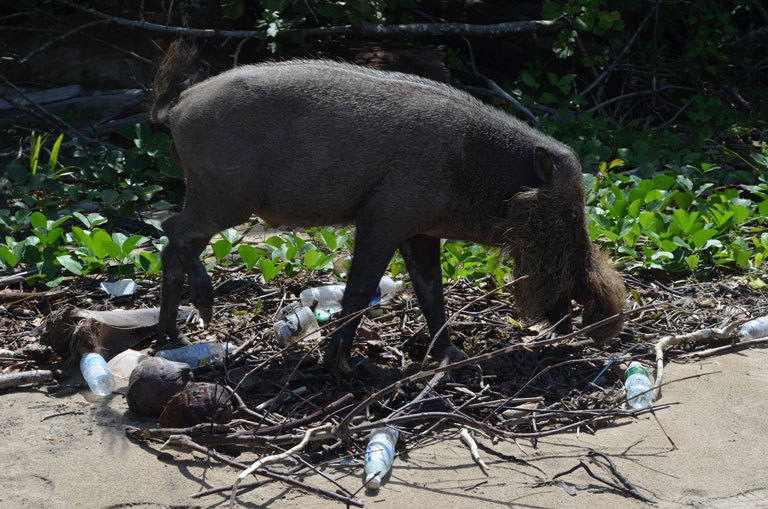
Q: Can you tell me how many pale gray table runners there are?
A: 0